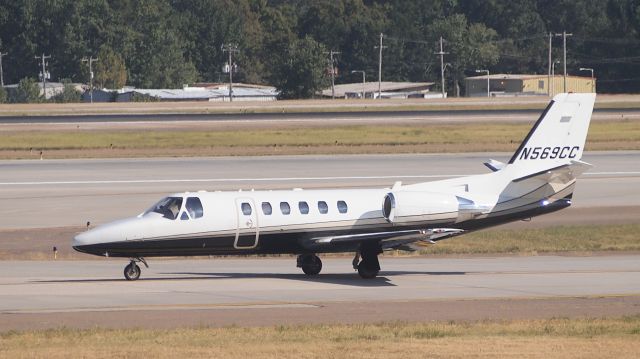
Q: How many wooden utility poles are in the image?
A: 9